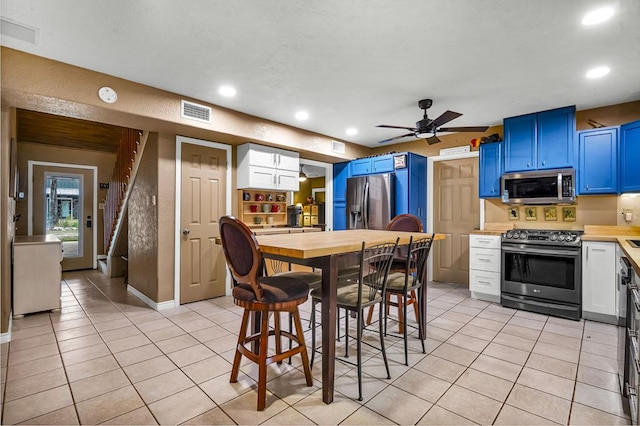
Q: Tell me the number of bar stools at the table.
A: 6